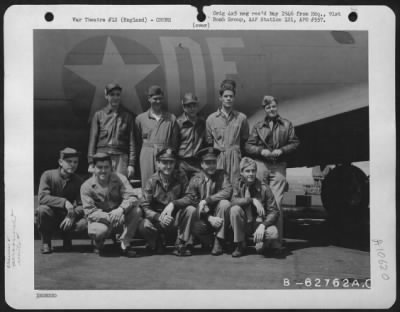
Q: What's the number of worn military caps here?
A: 10